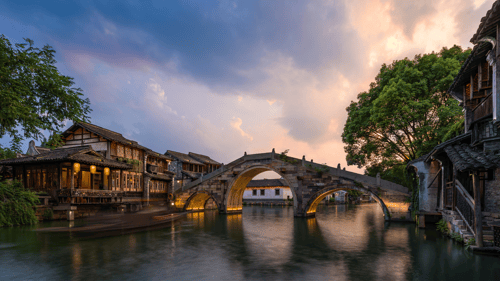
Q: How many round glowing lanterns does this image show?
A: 3